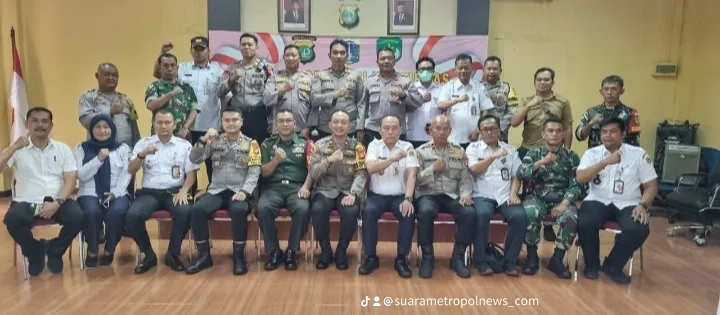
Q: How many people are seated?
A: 11